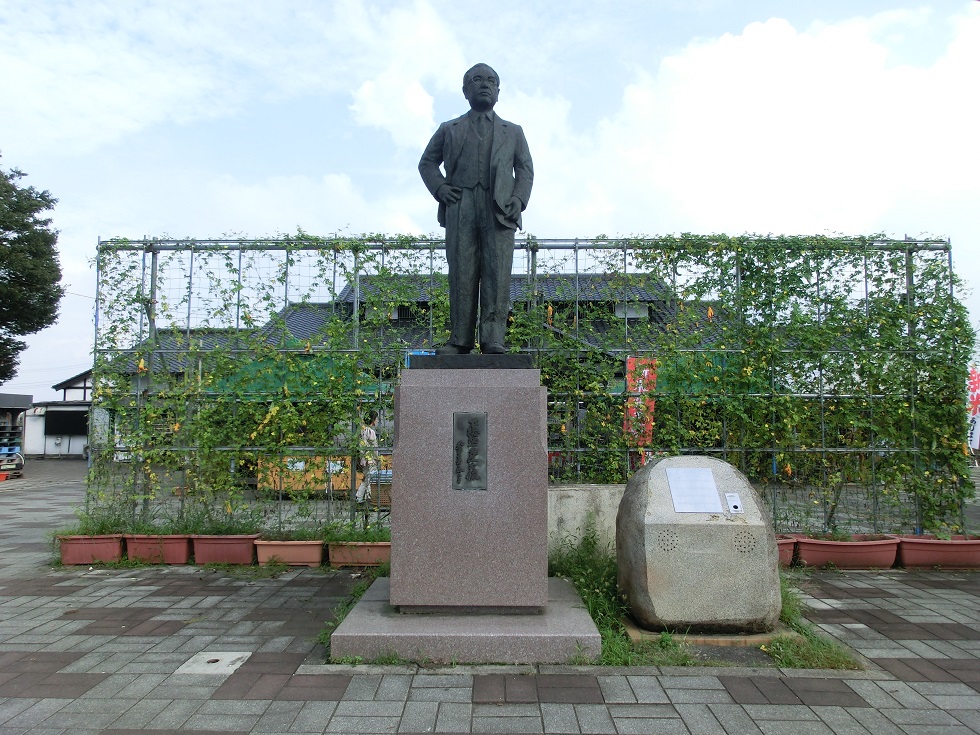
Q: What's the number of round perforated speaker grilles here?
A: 2